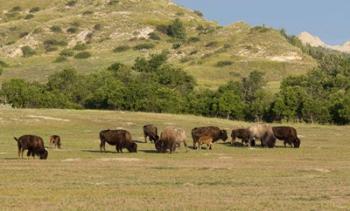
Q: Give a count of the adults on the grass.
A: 8